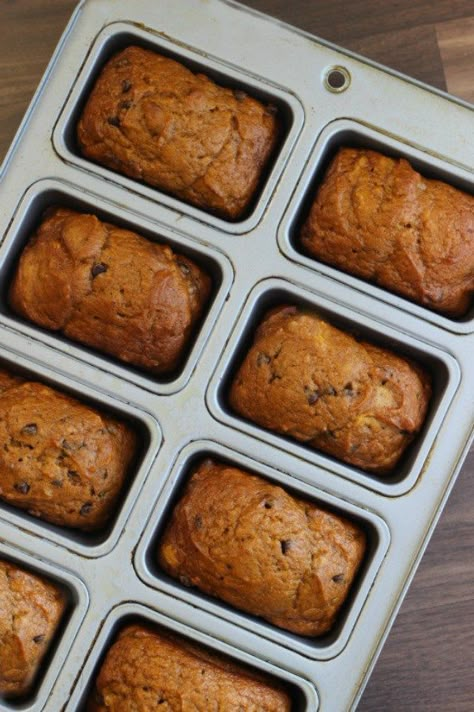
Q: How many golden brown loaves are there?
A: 8